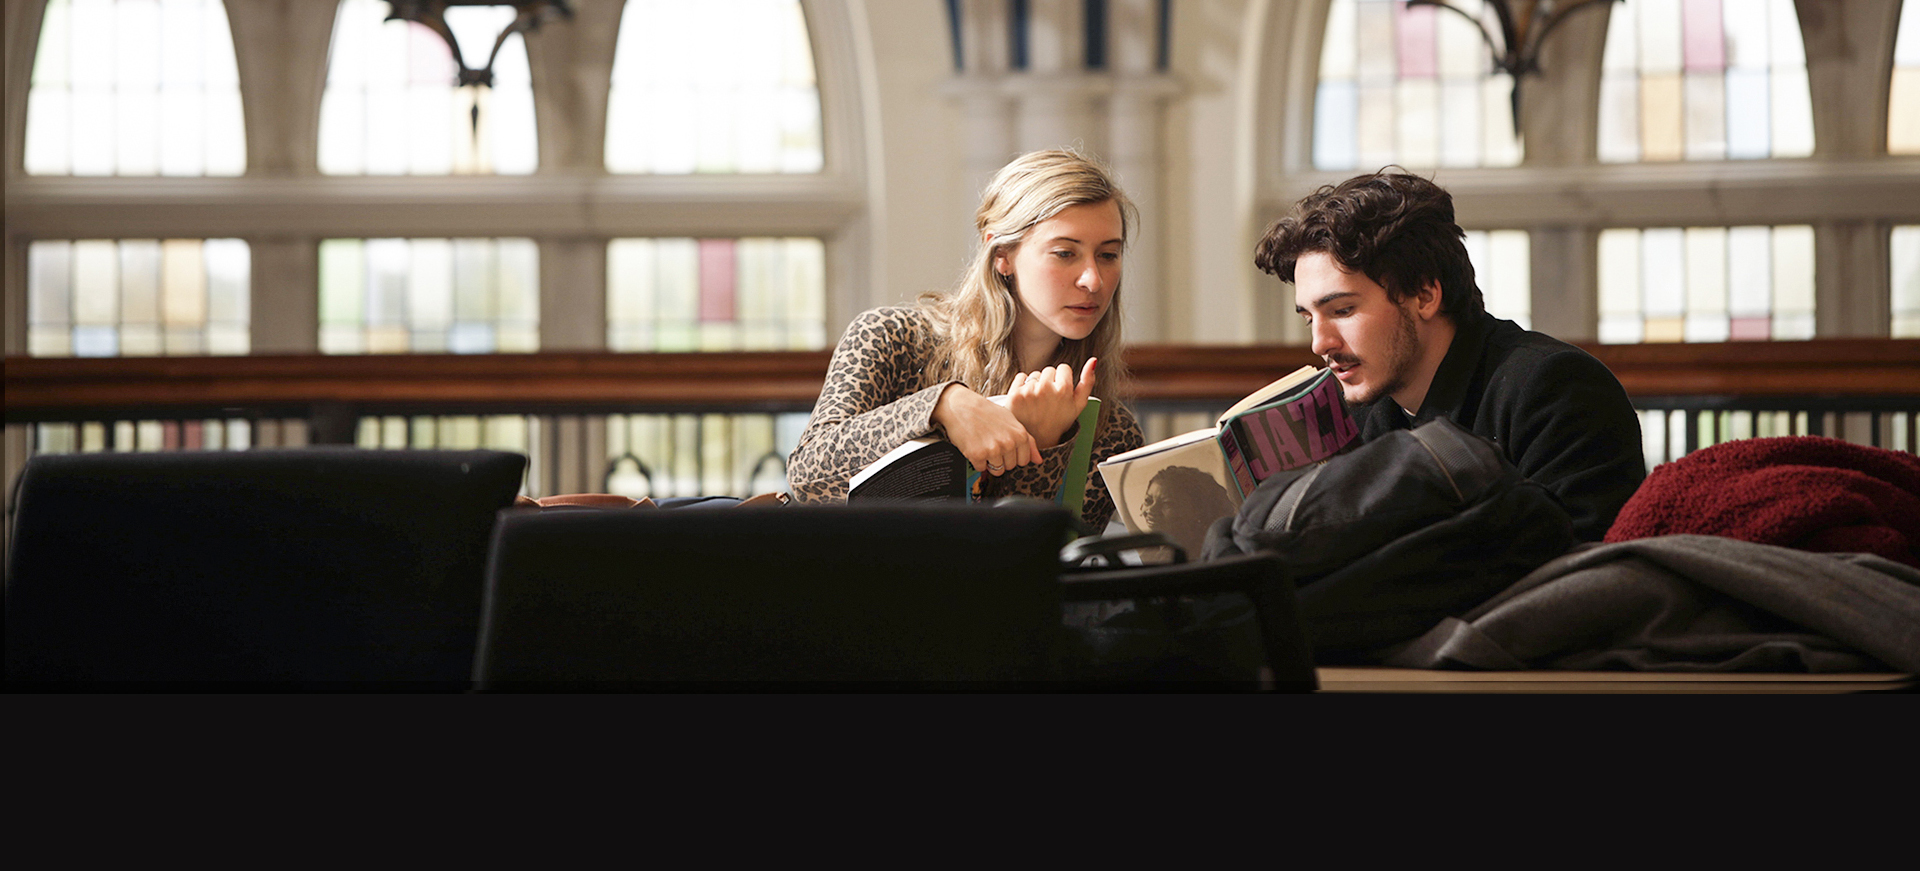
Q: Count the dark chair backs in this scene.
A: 2